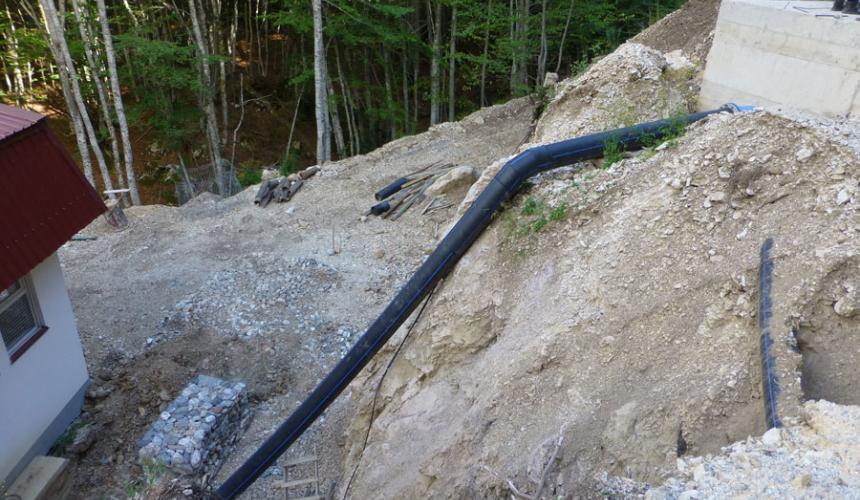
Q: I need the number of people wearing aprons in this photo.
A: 0